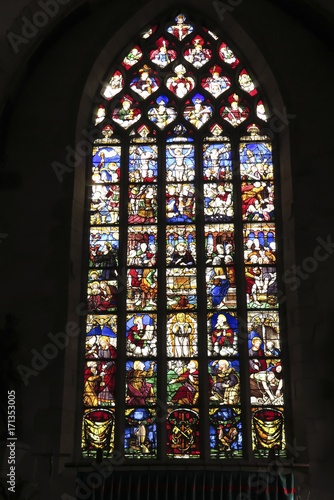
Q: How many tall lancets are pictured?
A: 5